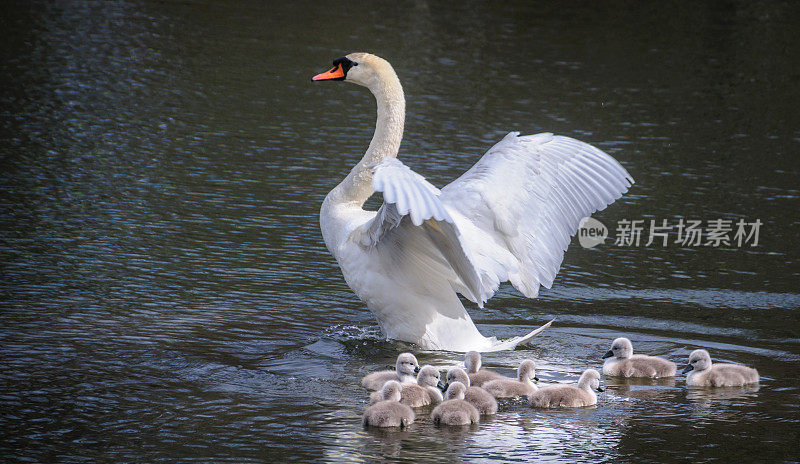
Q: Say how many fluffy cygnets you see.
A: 10